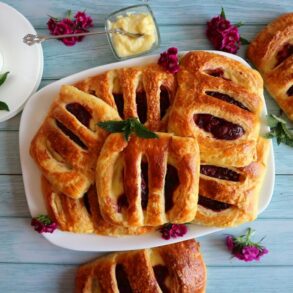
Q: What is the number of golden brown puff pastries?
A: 8